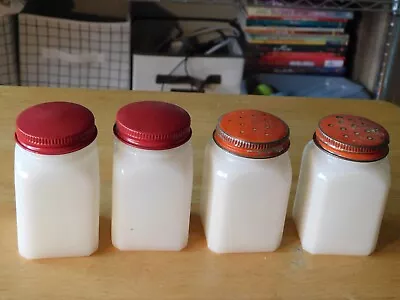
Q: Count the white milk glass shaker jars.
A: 4